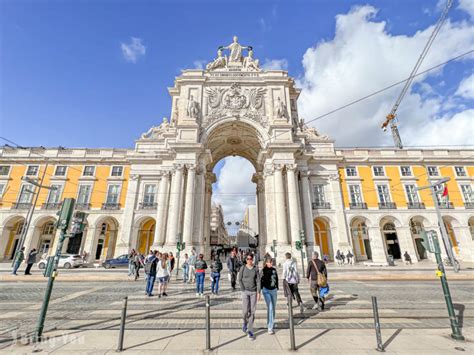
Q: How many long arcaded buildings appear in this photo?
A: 2